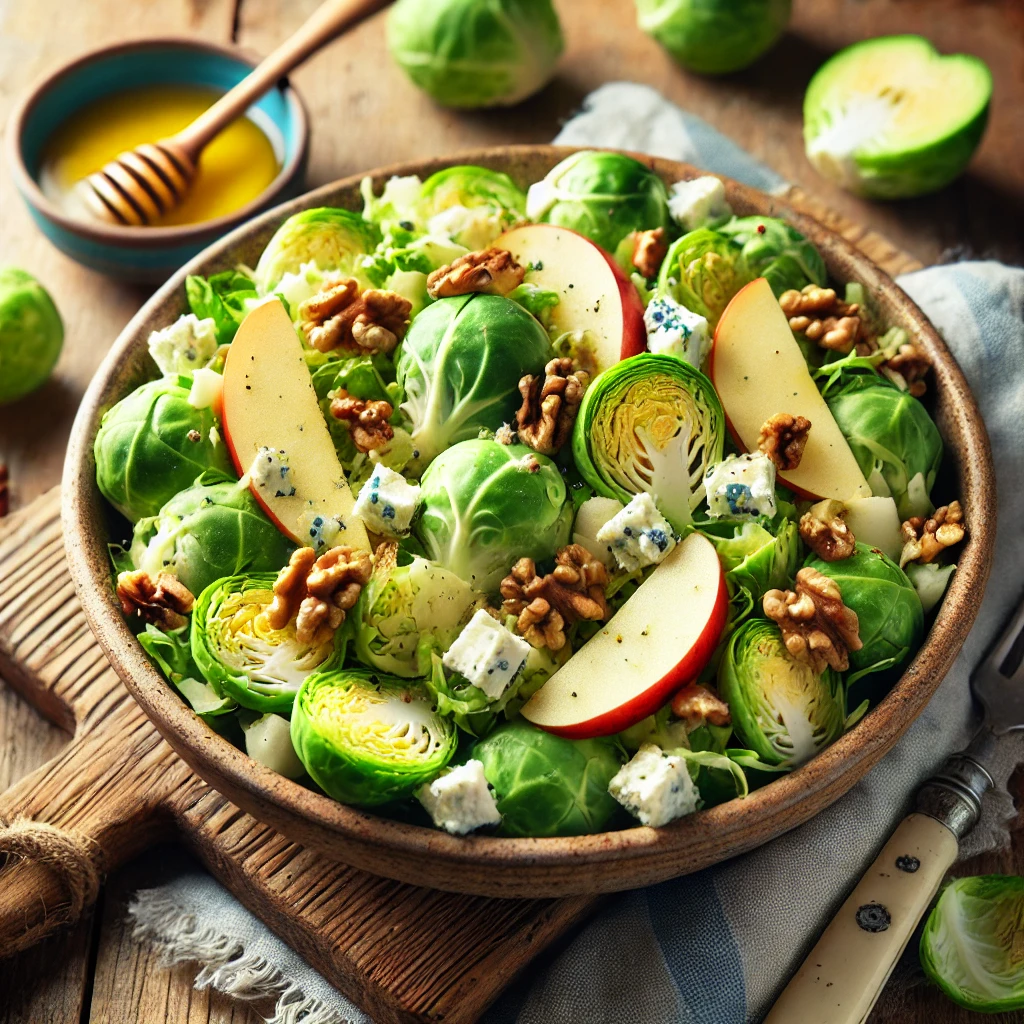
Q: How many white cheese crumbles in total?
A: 11